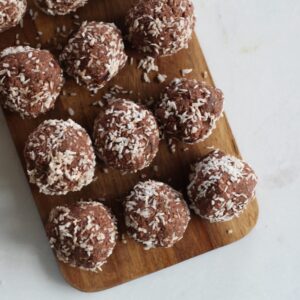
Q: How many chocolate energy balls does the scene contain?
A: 11